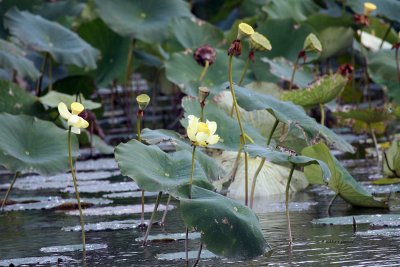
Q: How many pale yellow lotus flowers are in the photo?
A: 2